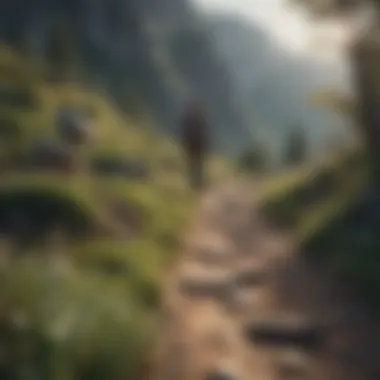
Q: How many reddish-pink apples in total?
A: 0